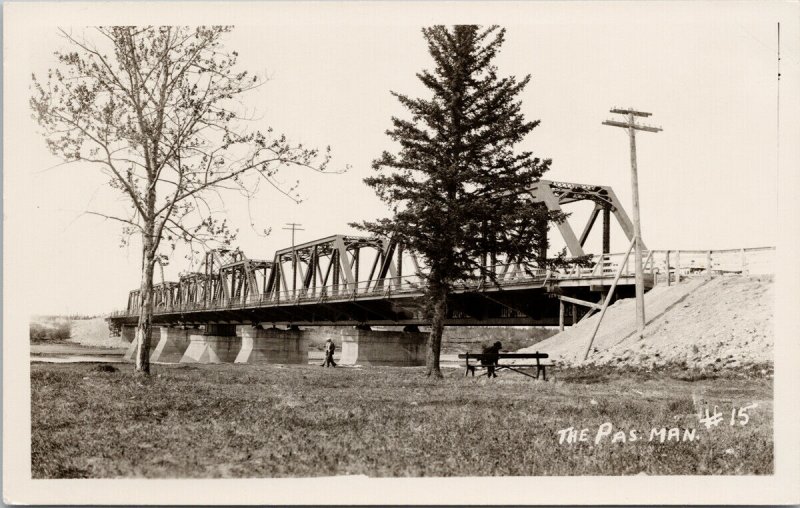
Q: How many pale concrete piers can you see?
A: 5